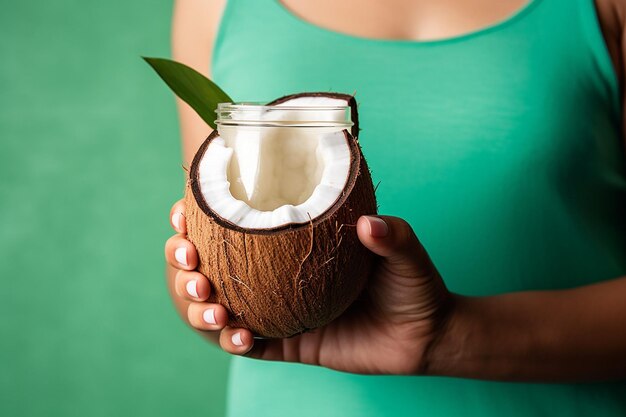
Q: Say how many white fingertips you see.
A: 5